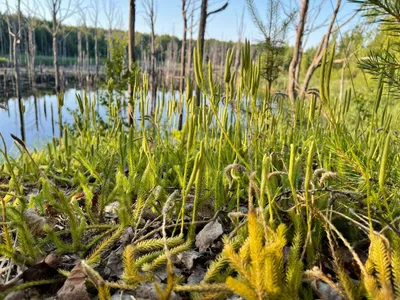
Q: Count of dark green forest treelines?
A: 1